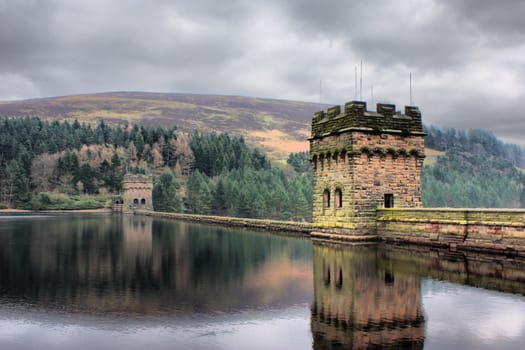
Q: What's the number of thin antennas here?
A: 5